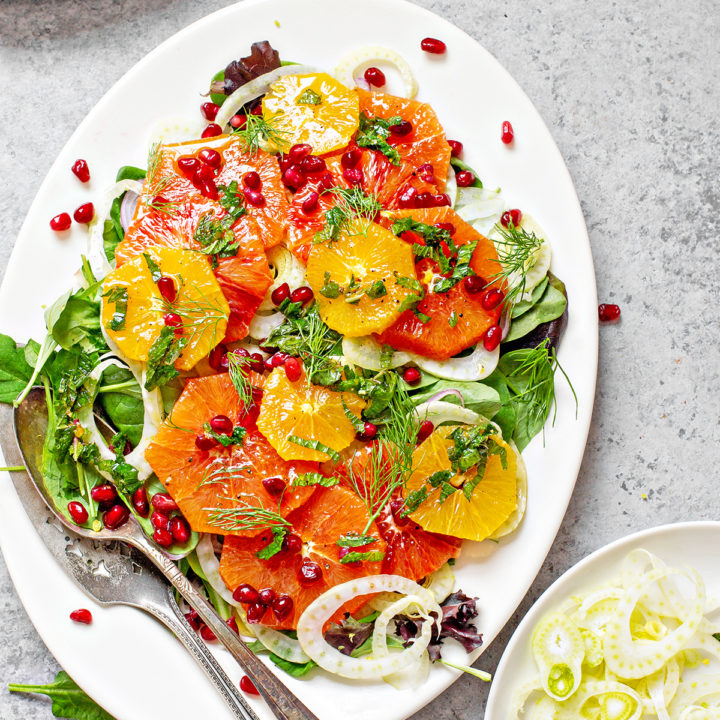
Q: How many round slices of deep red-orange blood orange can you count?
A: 8